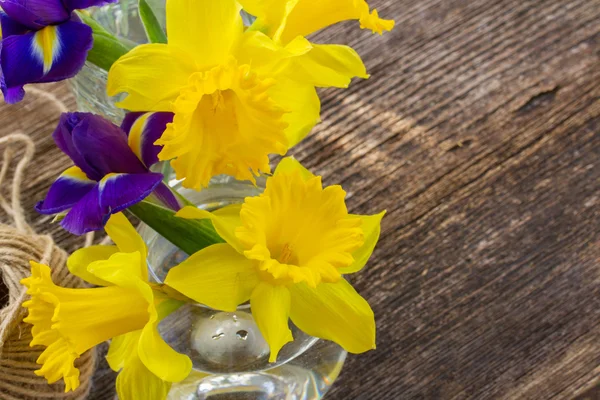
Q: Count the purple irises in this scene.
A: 2